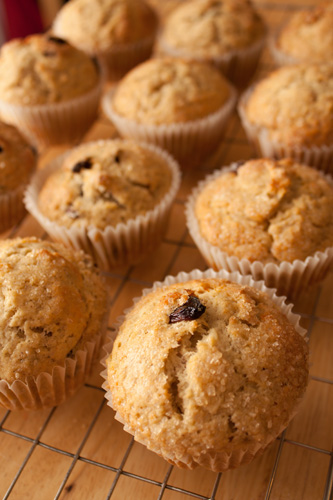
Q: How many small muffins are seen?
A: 11